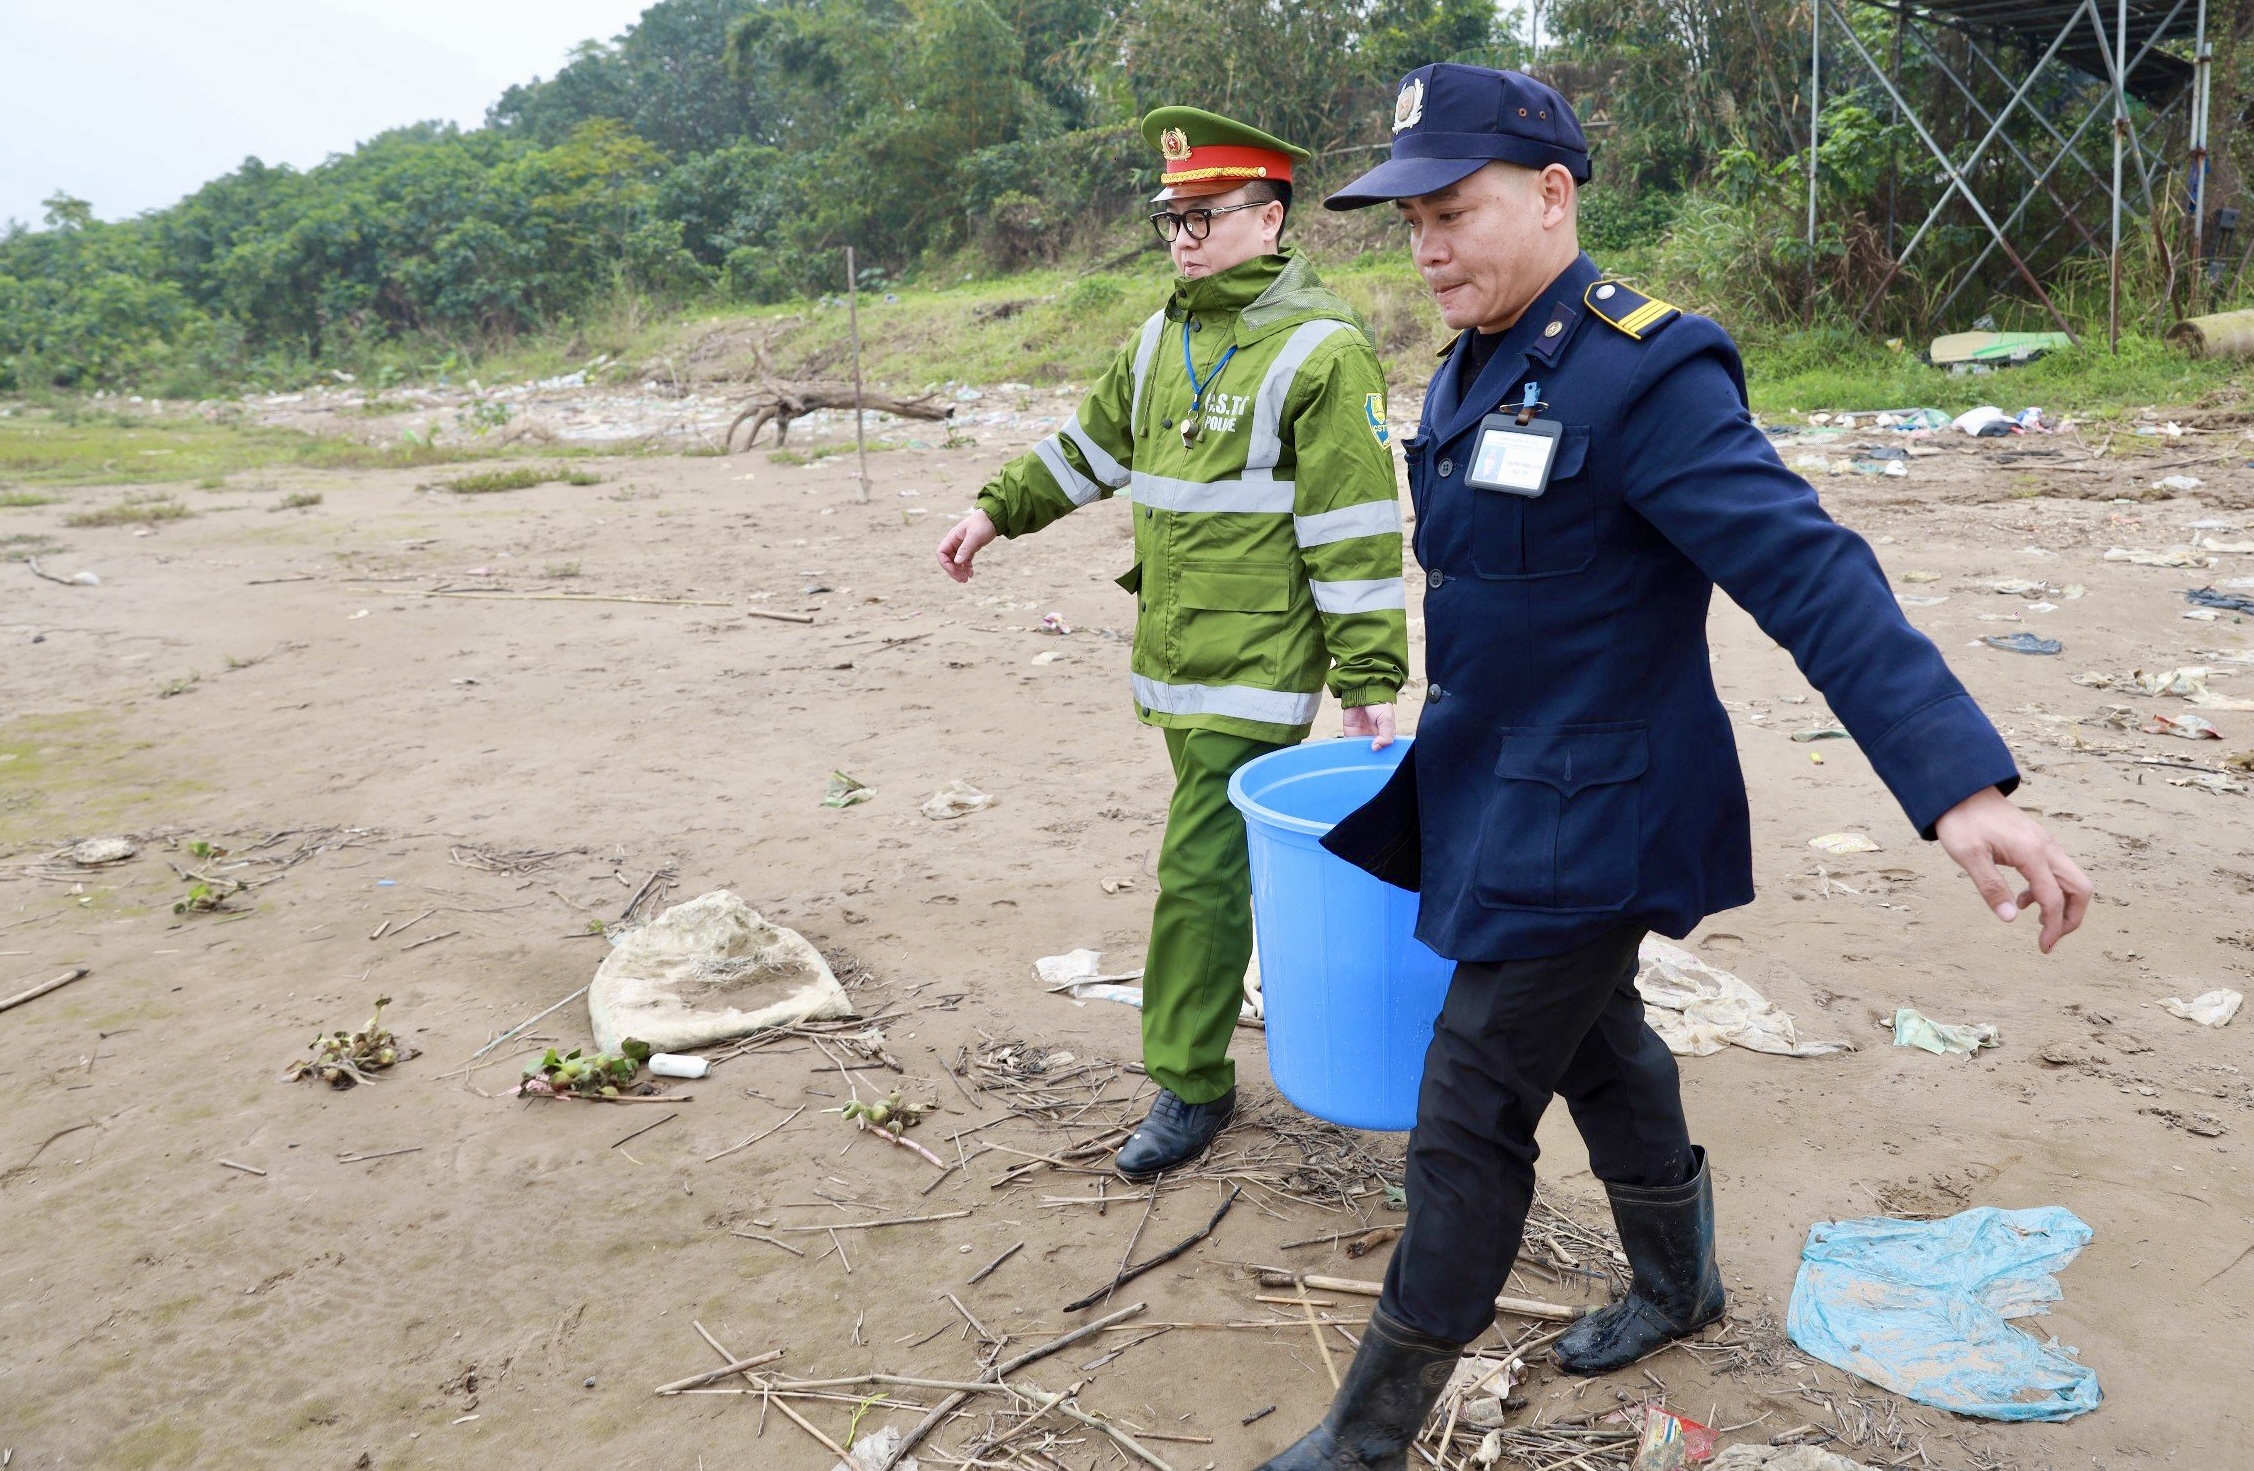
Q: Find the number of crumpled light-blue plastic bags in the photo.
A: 1